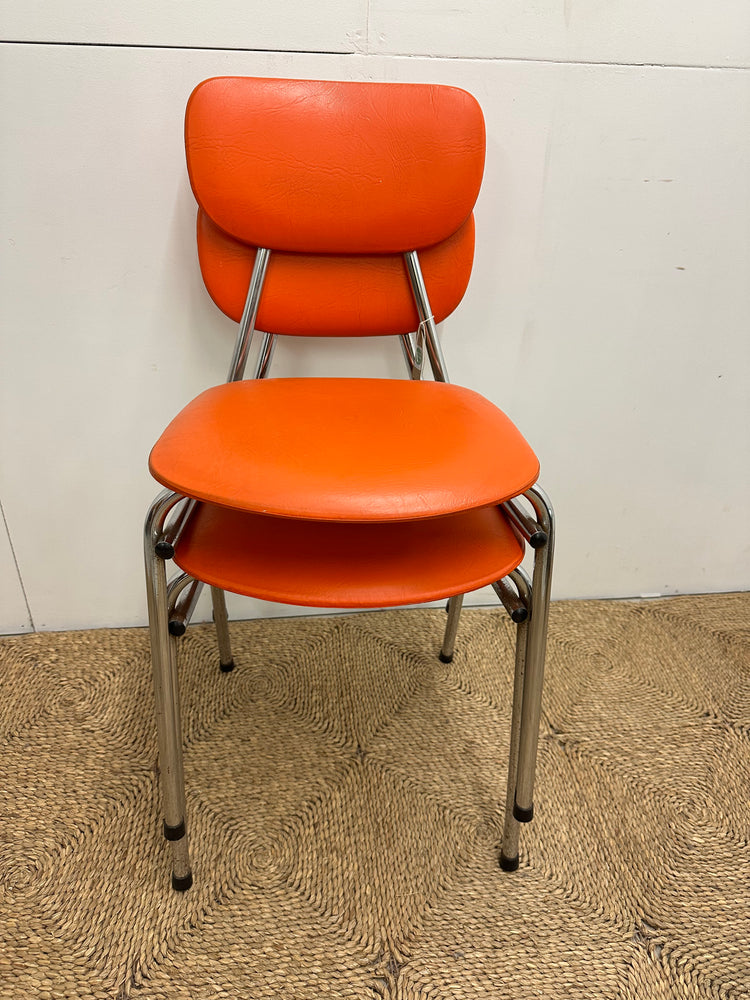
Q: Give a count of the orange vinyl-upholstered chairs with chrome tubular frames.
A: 2